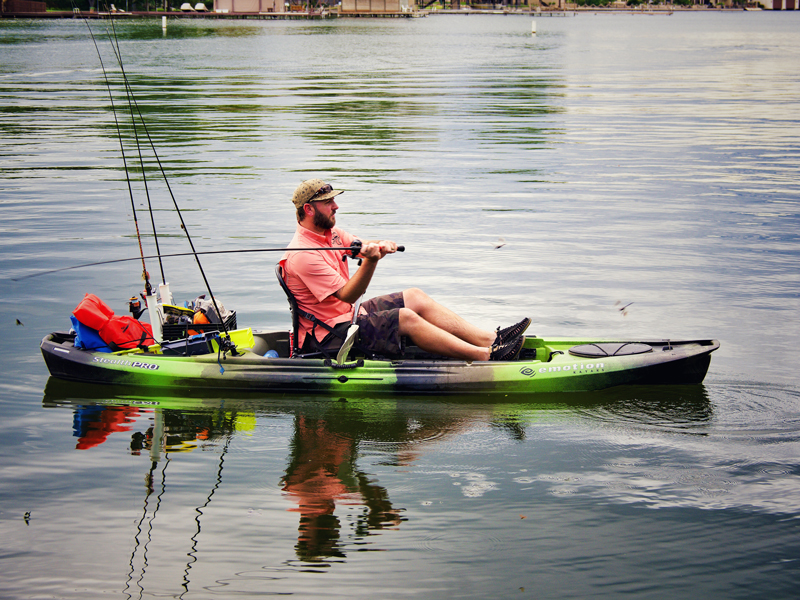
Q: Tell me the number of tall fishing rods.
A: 3